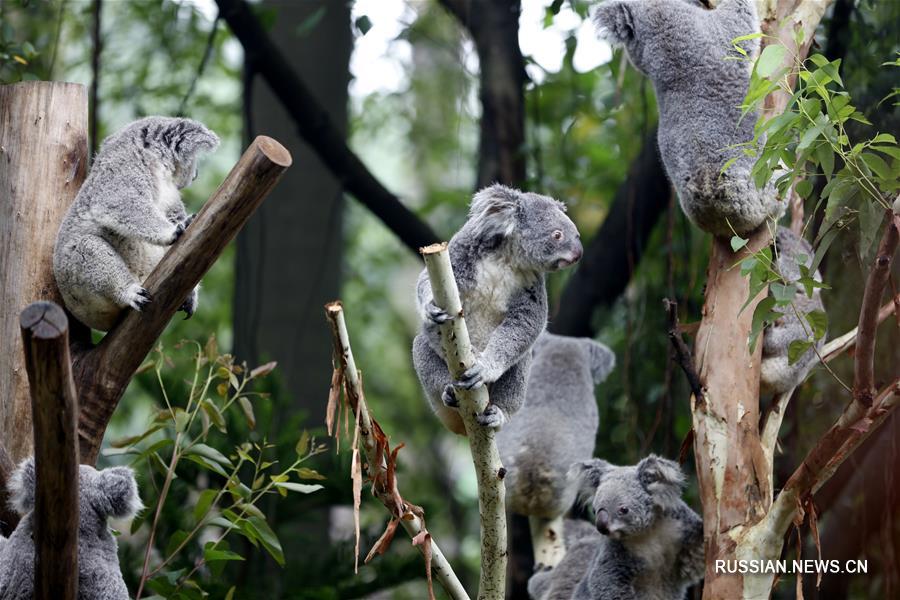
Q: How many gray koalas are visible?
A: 8